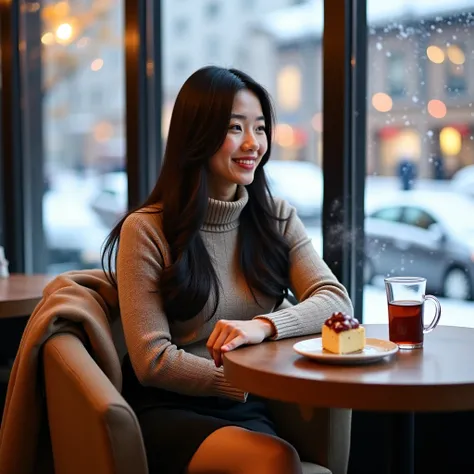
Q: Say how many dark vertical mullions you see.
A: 3